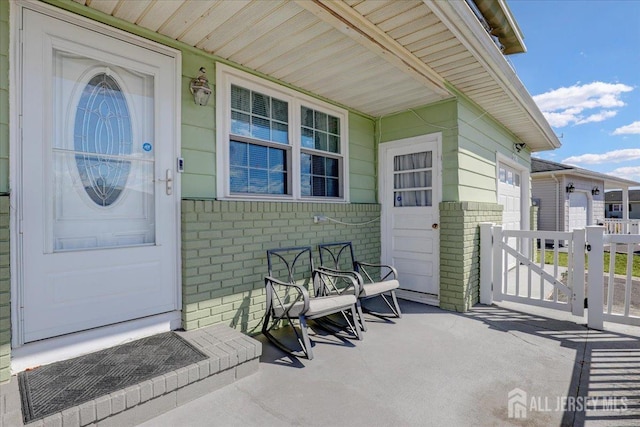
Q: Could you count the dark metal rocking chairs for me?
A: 2